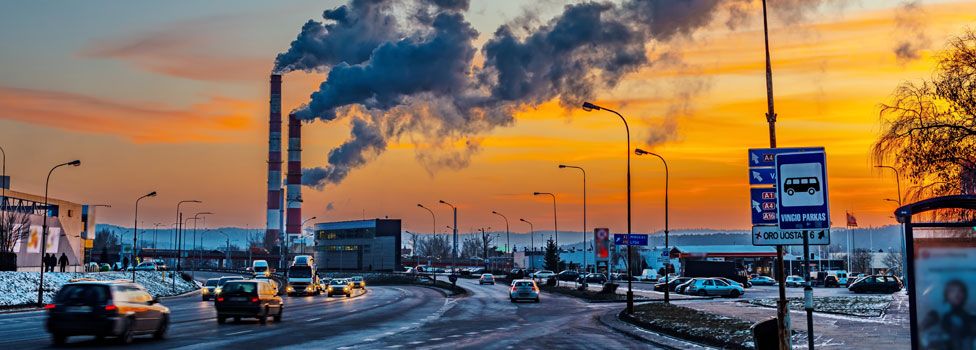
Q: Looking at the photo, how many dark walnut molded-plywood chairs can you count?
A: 0